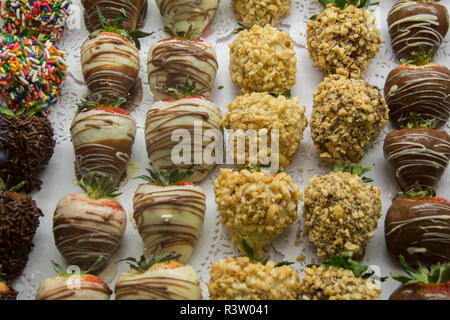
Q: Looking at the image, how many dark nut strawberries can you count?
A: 4